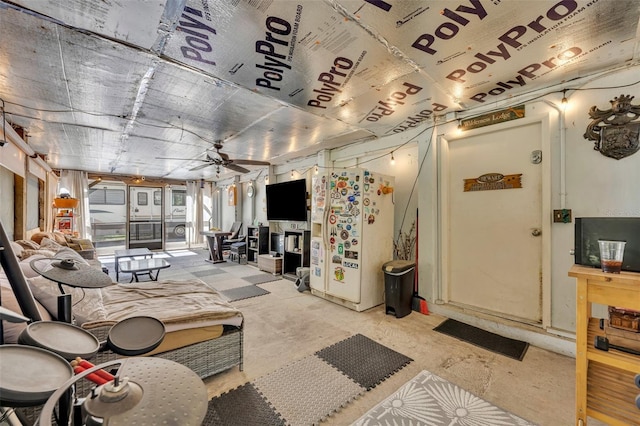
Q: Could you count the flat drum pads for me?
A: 3